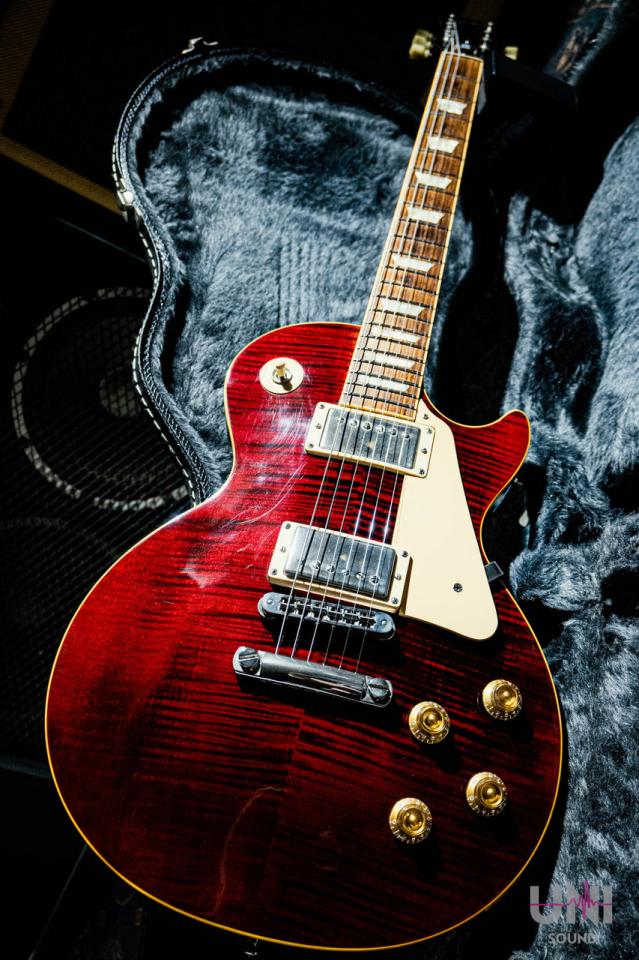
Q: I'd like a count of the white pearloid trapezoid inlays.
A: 9